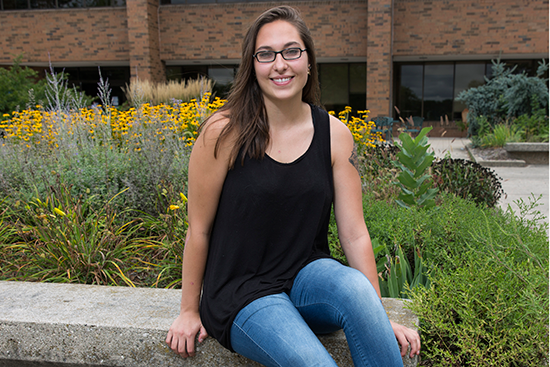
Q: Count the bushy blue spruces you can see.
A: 1